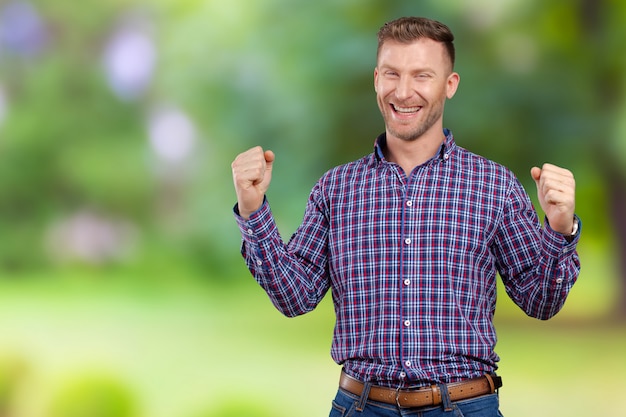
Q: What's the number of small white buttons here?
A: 11